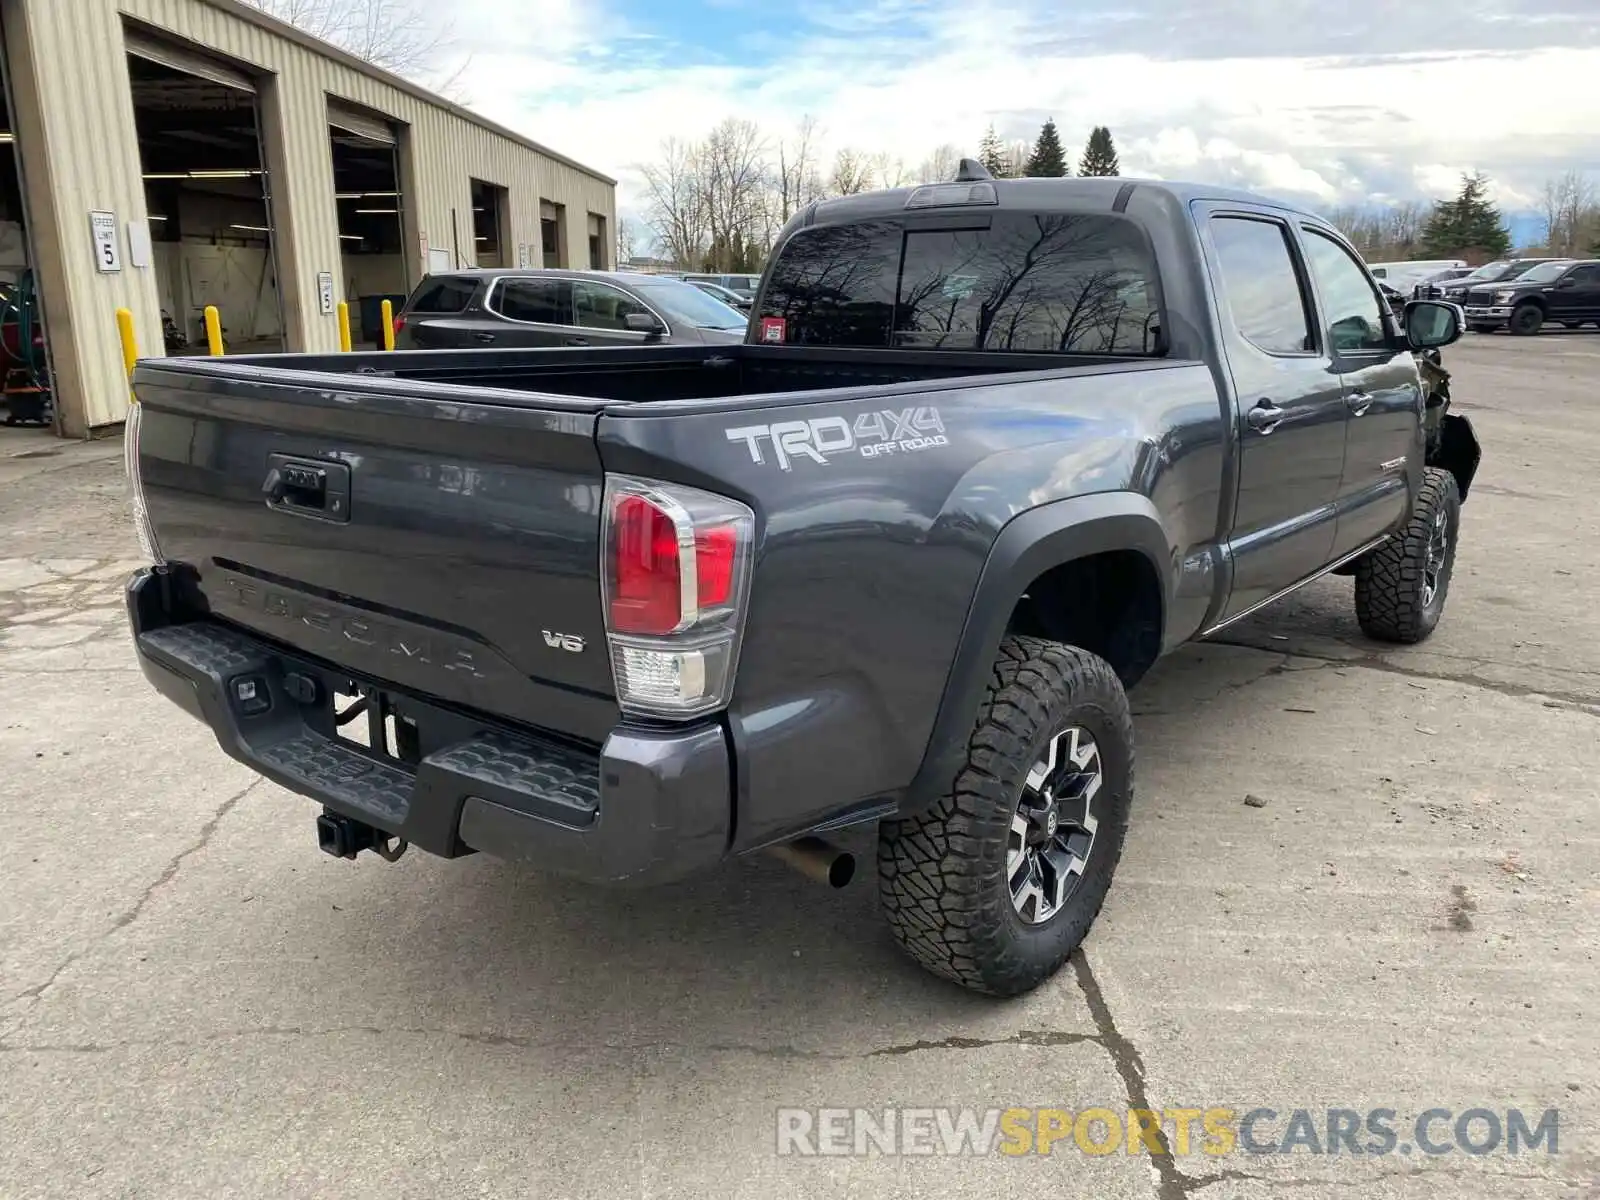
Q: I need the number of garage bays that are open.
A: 6